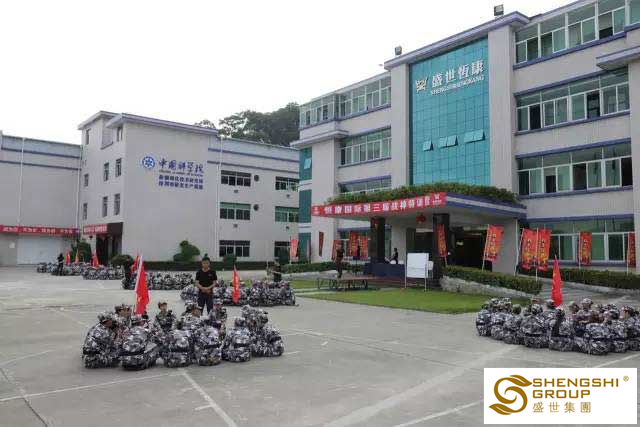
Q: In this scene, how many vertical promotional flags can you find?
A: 11